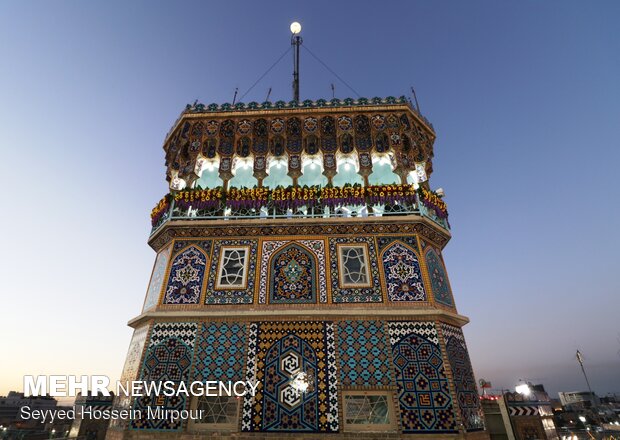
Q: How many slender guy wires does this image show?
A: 2